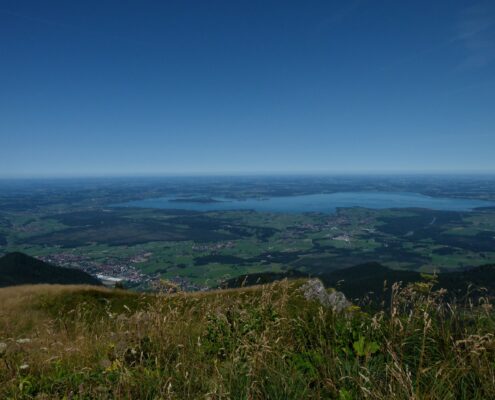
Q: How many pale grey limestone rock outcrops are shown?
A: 1